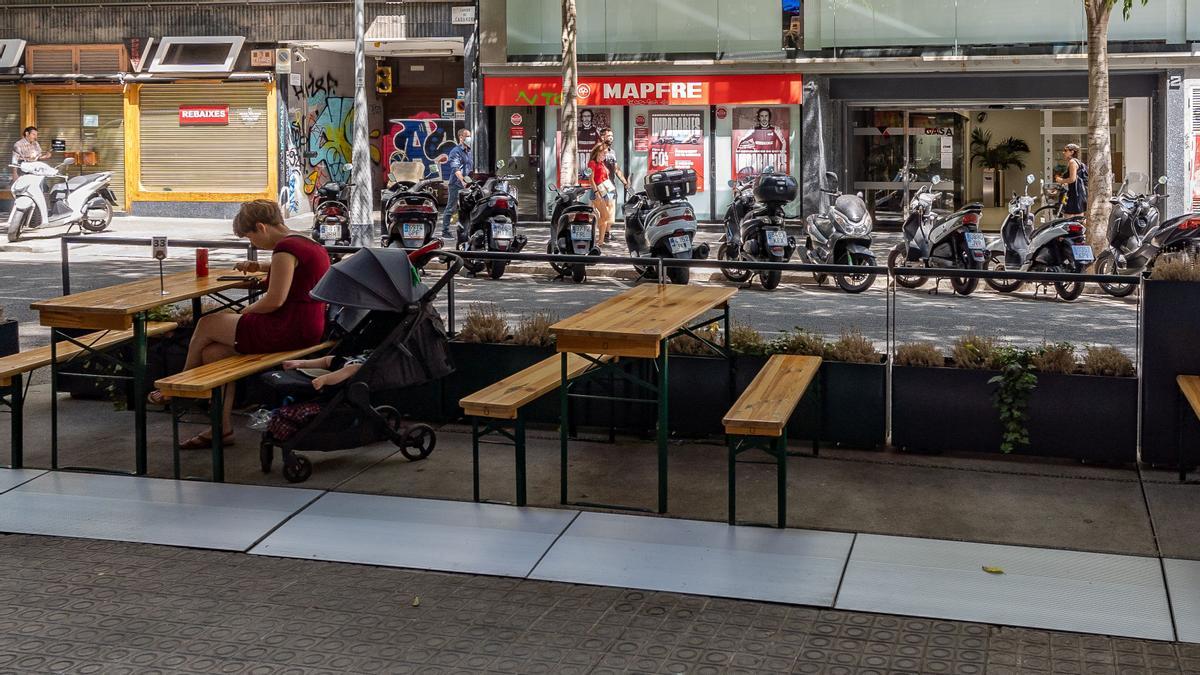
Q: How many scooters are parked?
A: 11